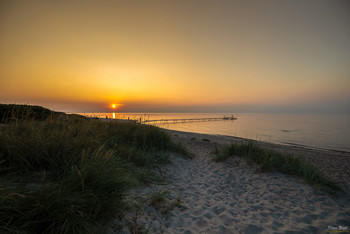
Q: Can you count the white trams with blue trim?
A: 0